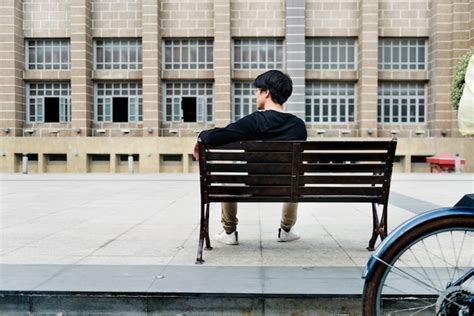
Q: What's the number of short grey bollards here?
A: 3